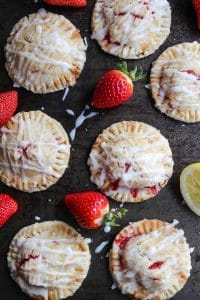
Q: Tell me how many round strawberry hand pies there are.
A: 7